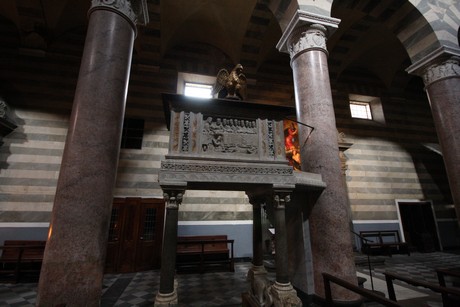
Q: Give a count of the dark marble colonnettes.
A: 3